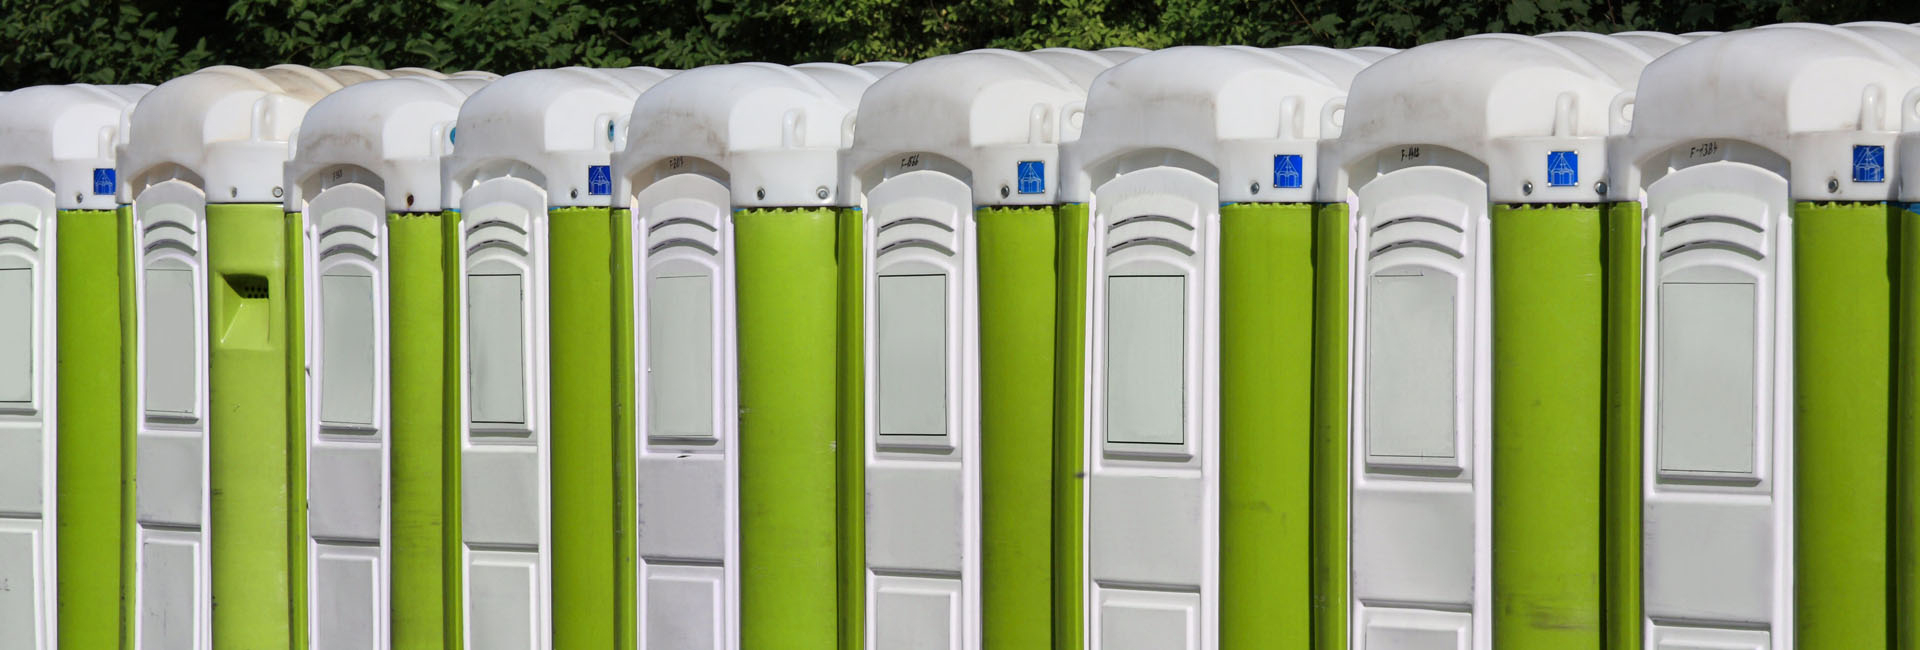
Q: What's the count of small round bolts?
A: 12